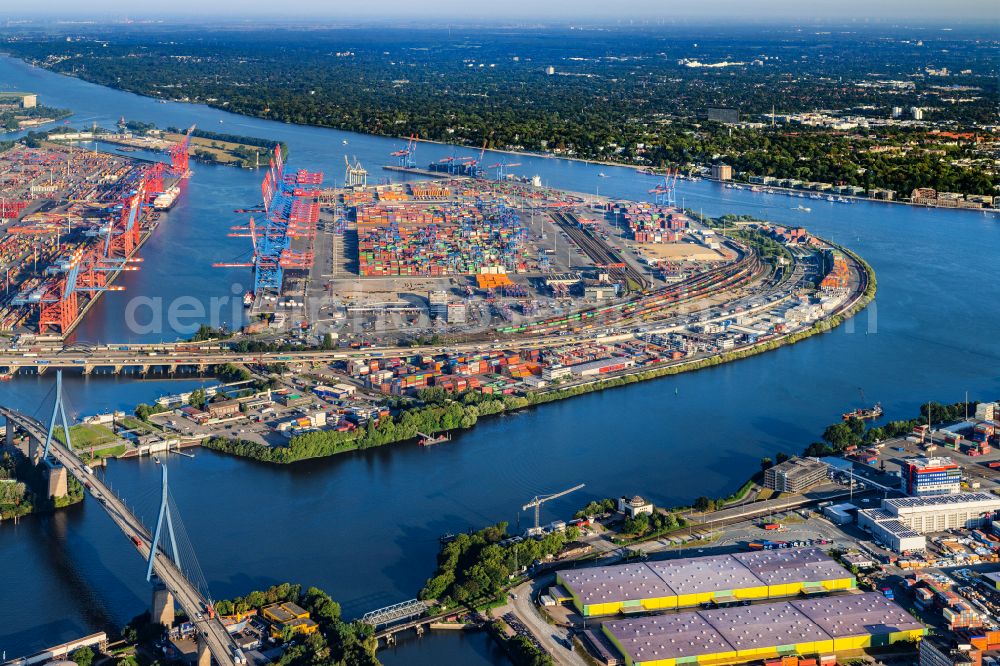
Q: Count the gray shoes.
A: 0